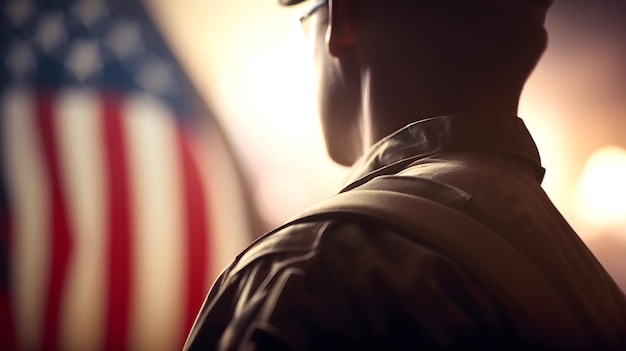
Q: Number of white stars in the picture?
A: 7